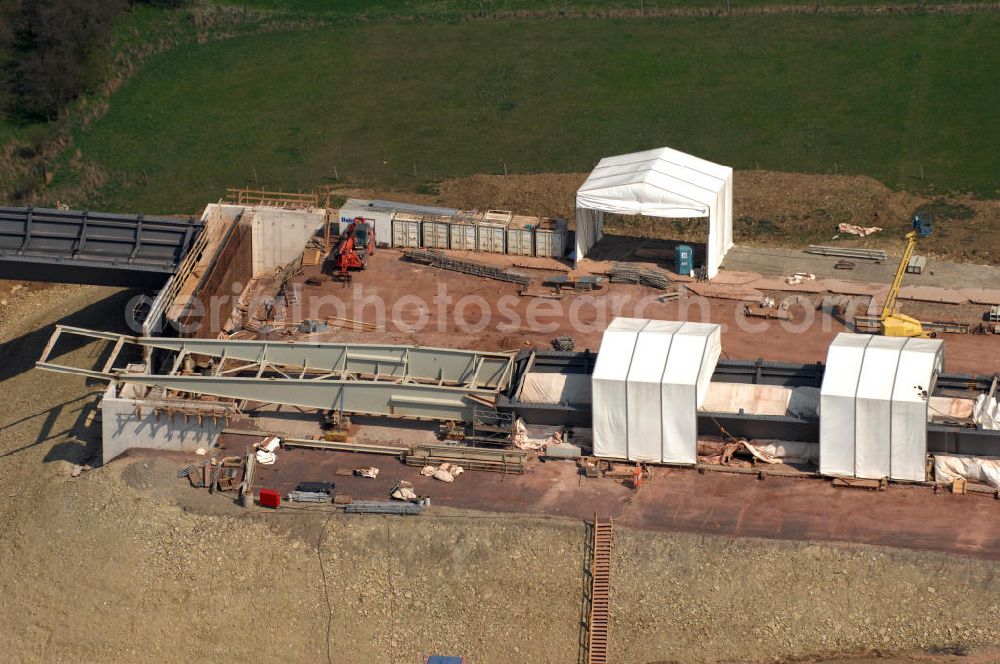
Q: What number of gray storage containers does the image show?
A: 6